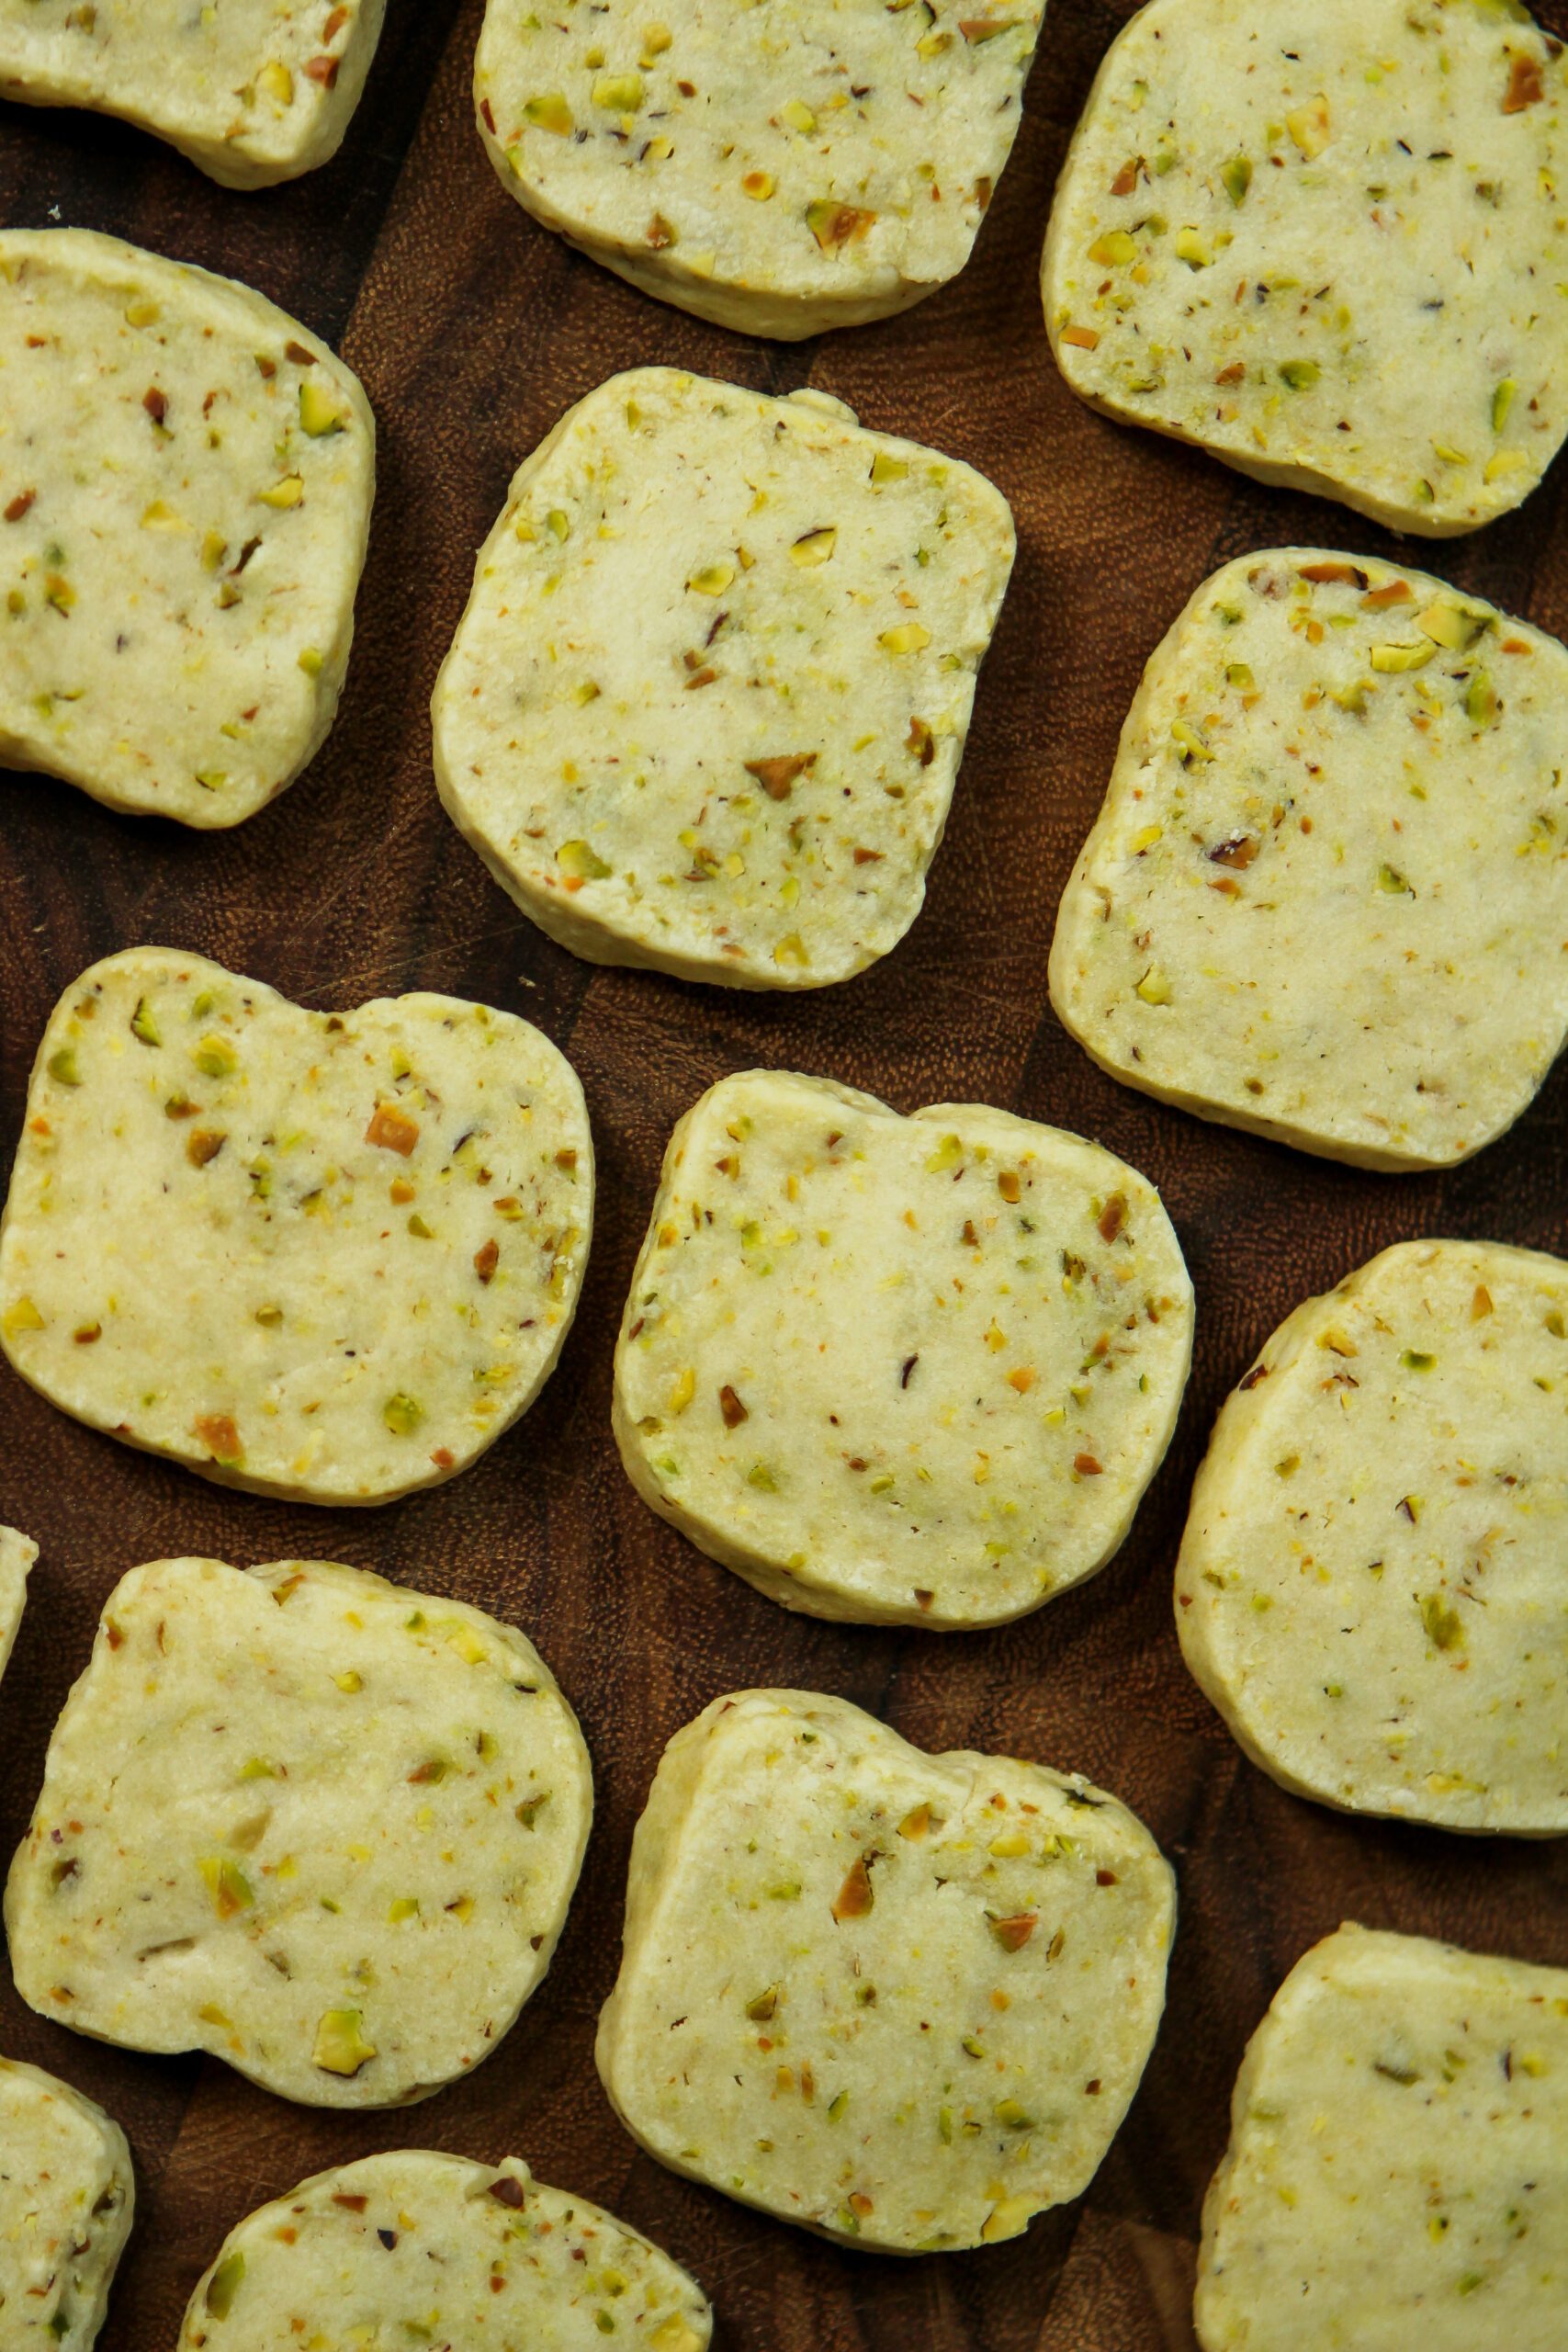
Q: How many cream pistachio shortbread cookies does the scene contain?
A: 15